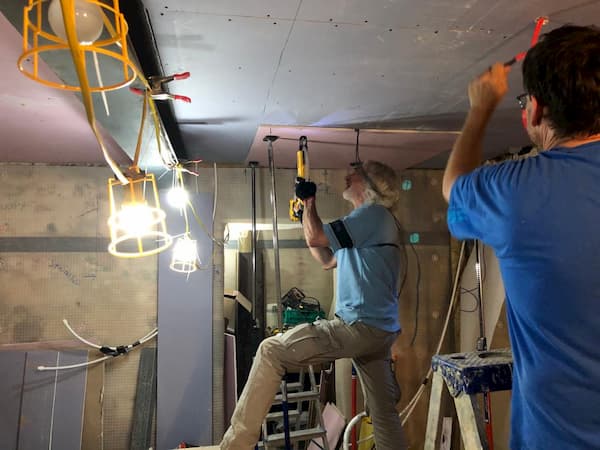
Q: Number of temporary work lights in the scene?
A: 4